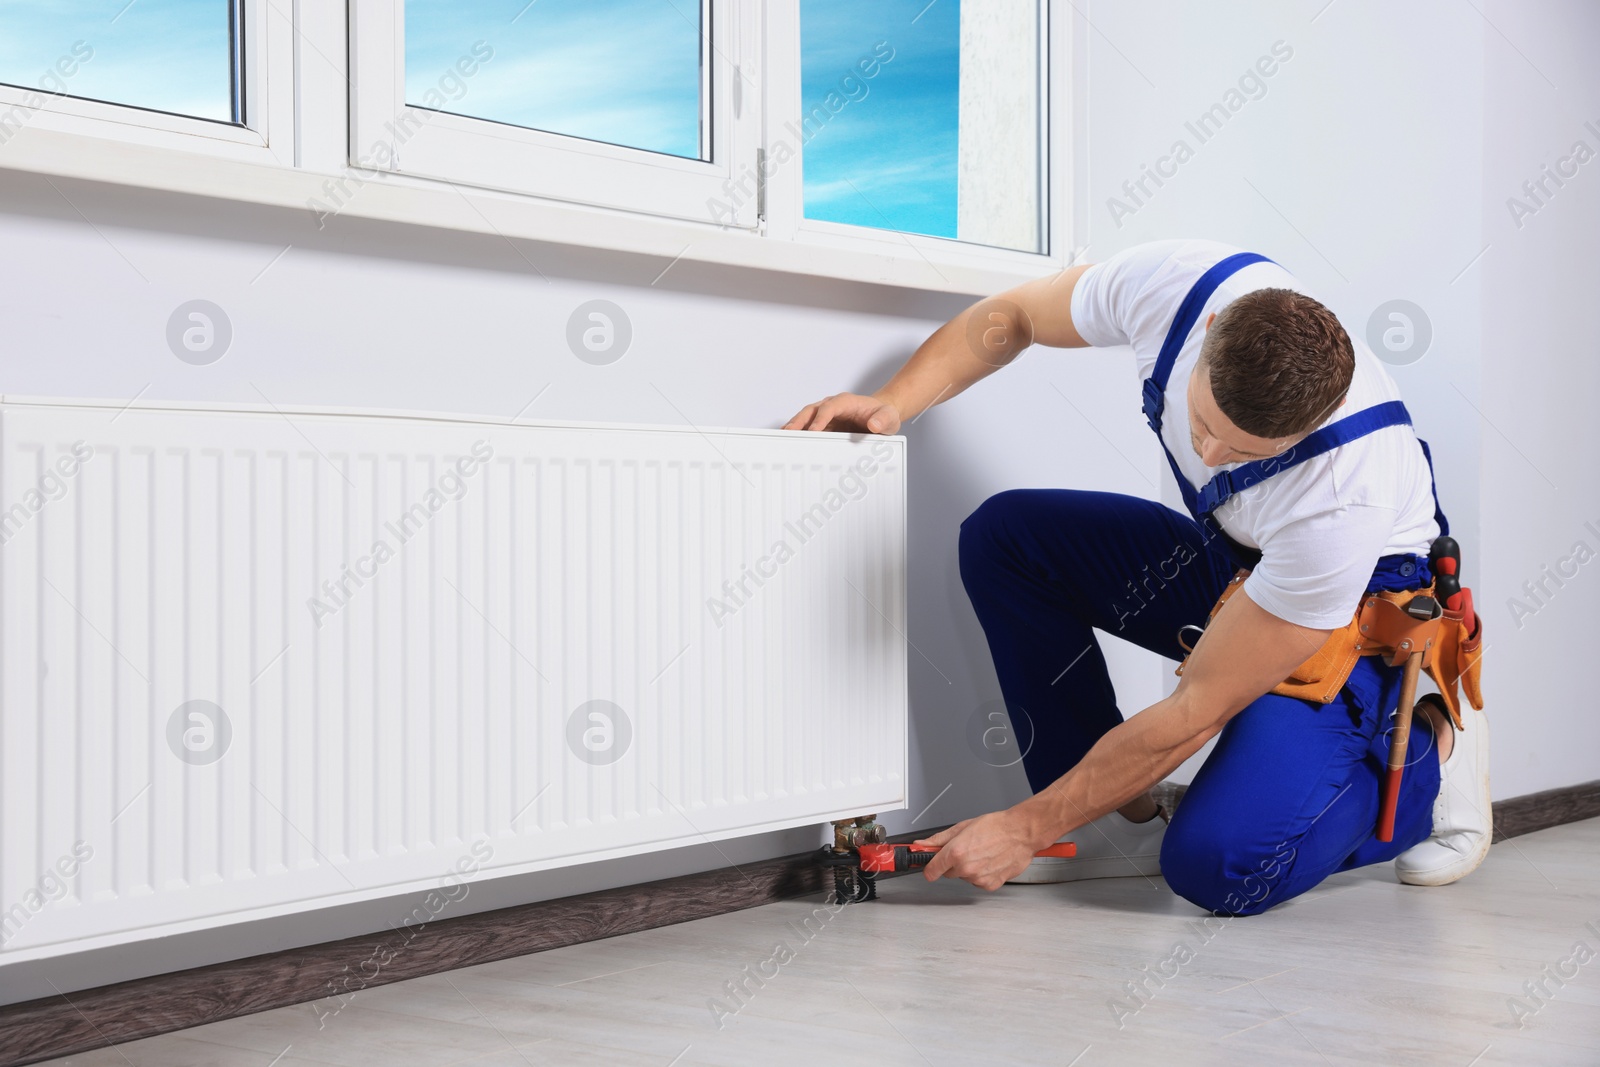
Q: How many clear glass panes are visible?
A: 3